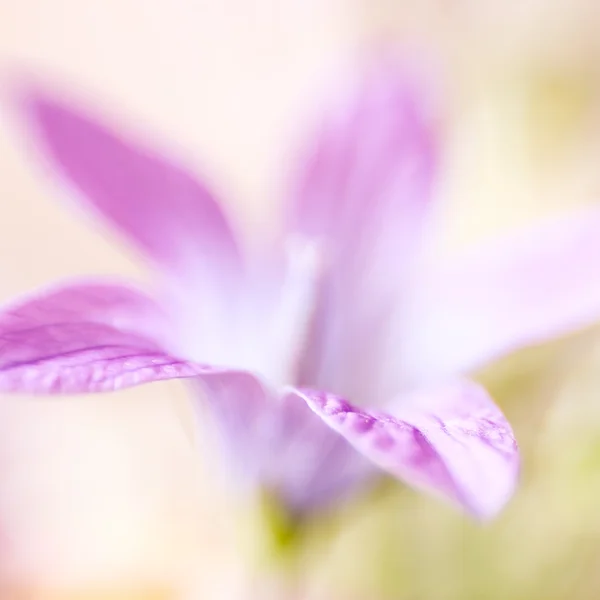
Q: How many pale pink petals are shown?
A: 5